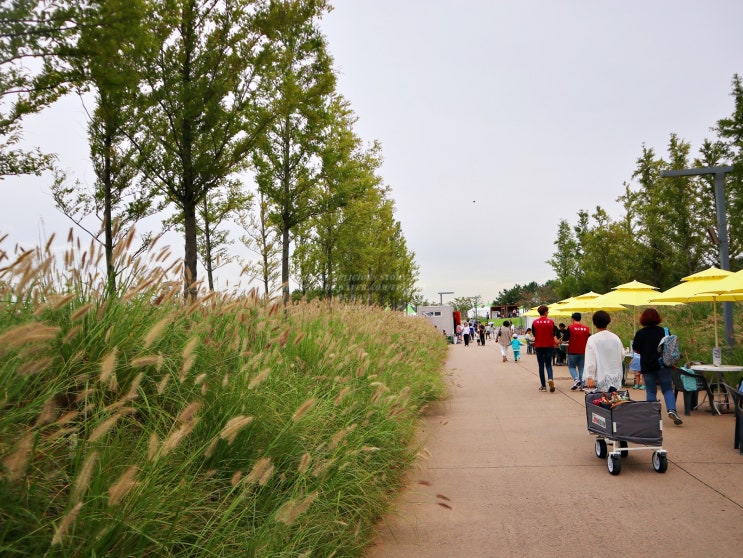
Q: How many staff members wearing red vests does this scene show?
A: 2